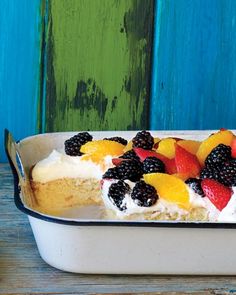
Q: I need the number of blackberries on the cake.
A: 13